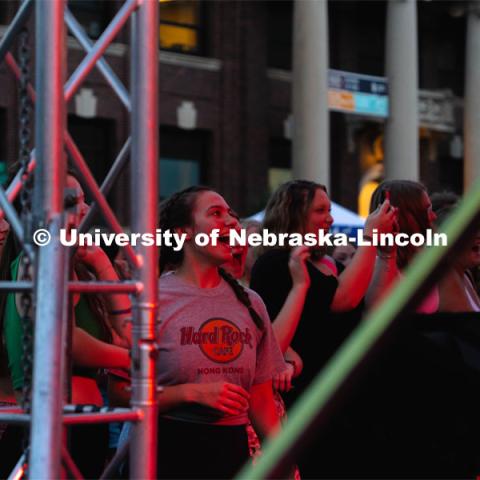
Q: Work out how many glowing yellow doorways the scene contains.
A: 1